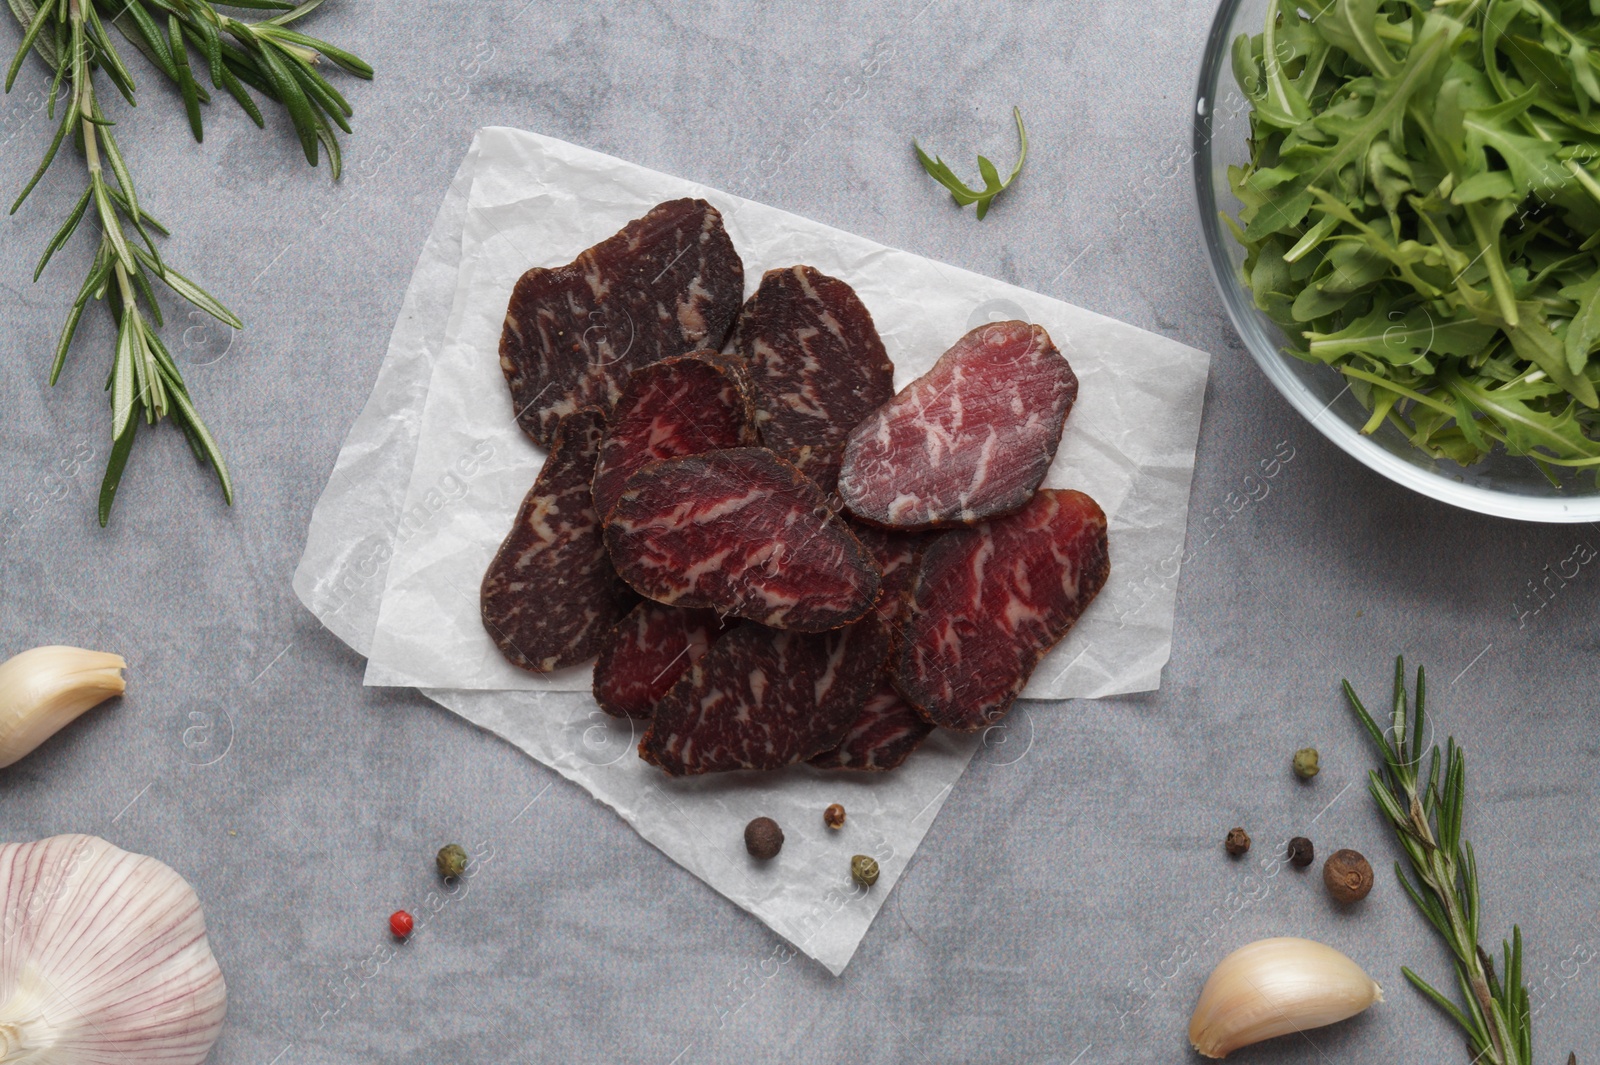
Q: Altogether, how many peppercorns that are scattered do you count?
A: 9